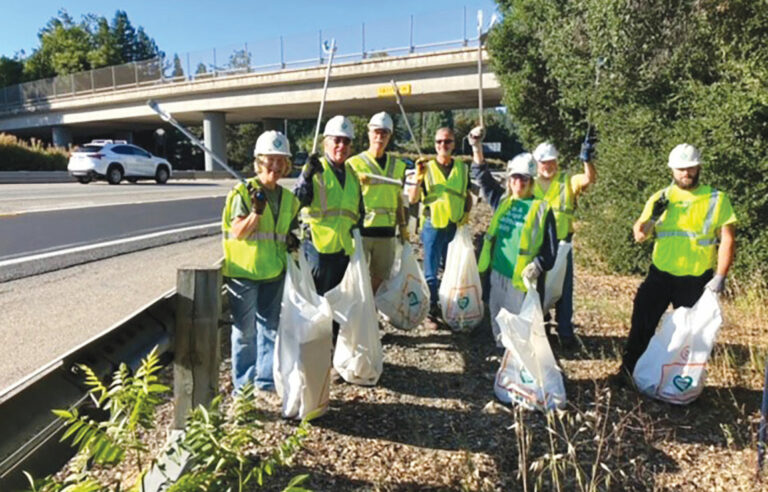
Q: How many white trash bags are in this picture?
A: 7